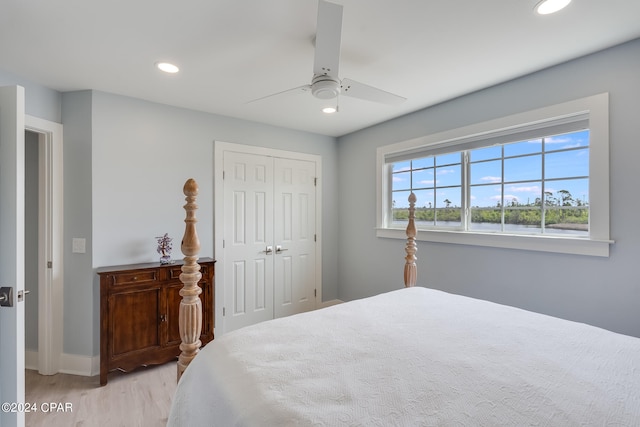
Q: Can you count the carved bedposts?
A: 2